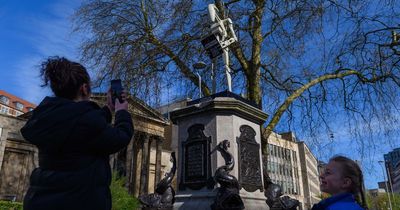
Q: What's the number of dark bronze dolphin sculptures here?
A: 3